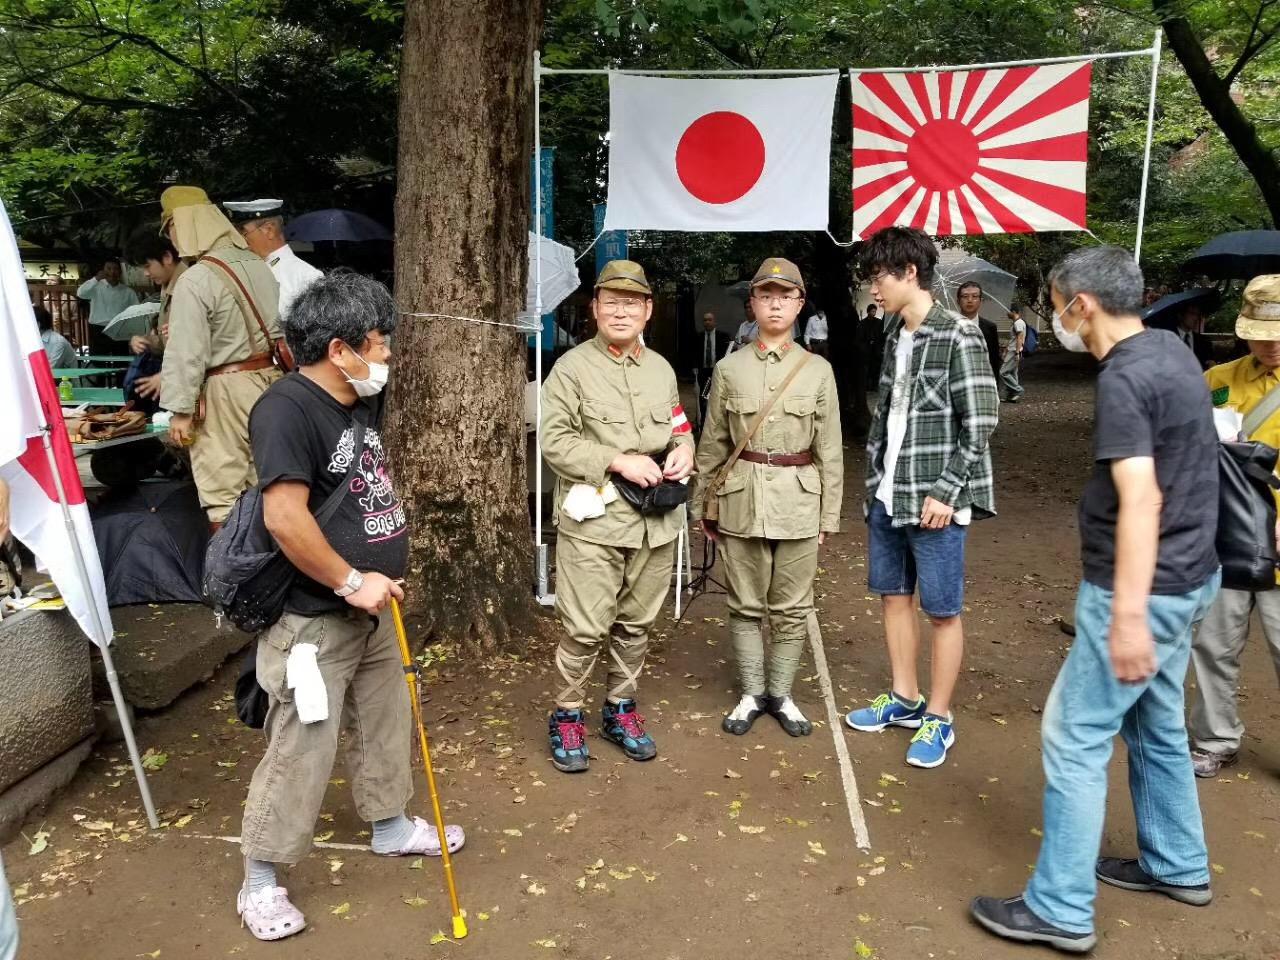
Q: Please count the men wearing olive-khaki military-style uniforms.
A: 3